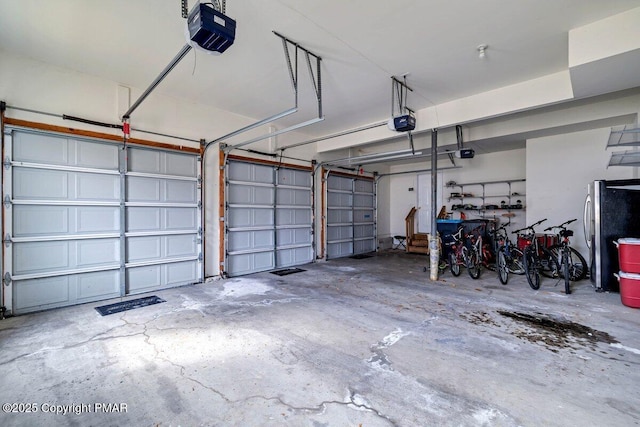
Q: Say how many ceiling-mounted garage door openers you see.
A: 3